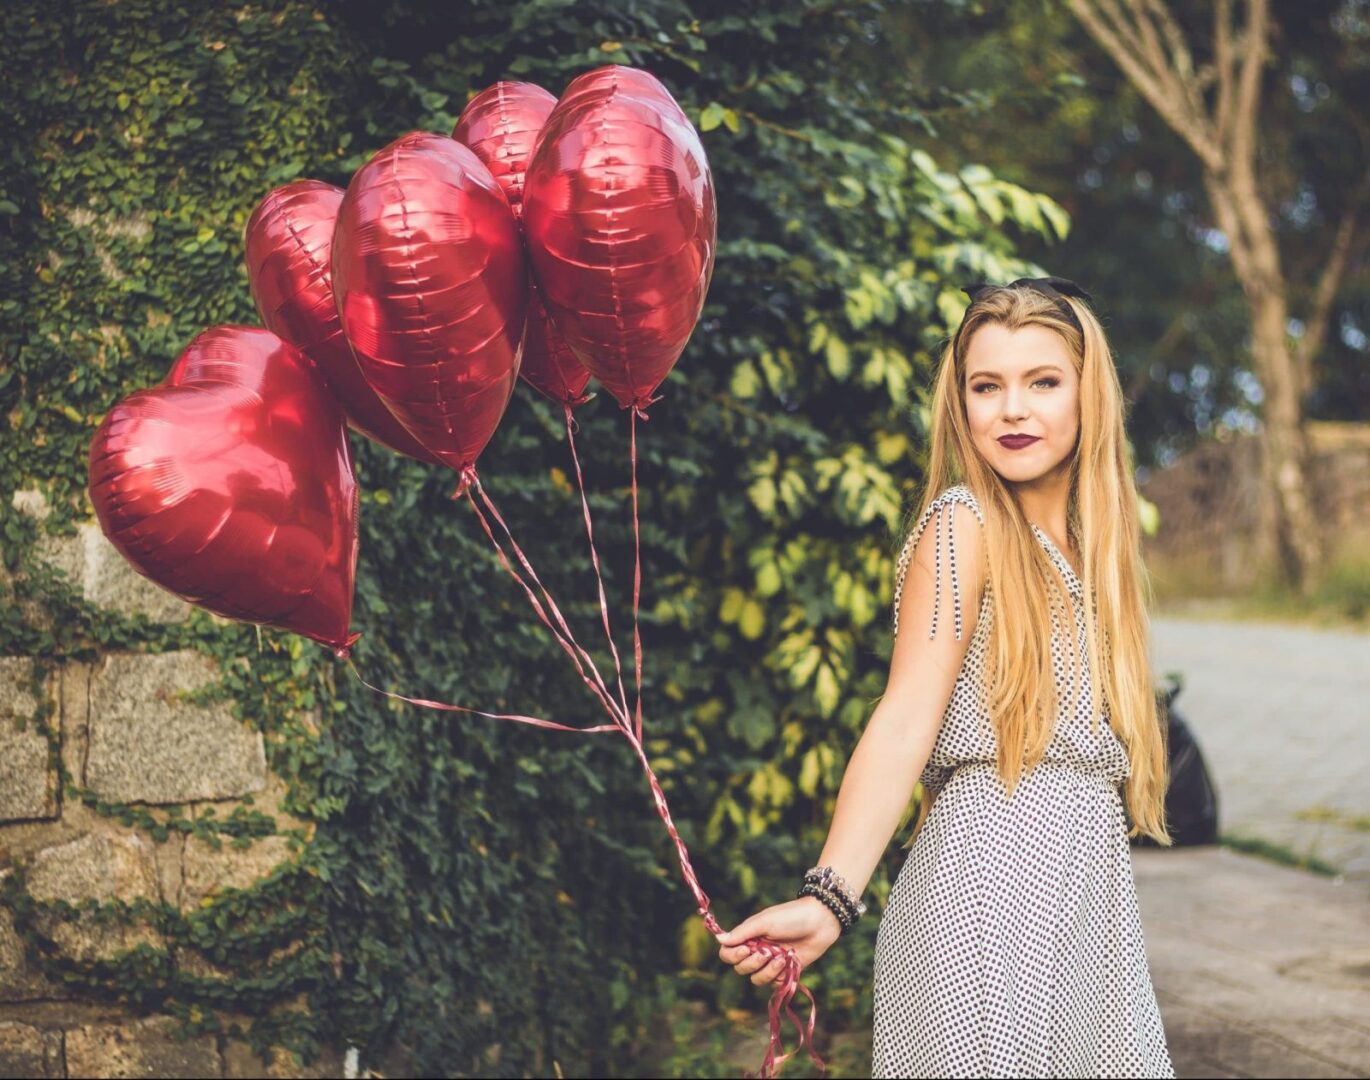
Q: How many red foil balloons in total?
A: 5